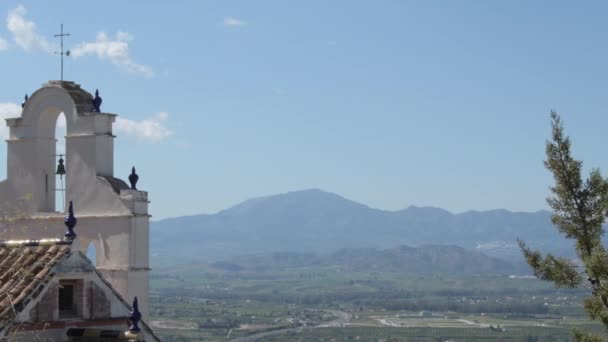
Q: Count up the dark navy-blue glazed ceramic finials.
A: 5